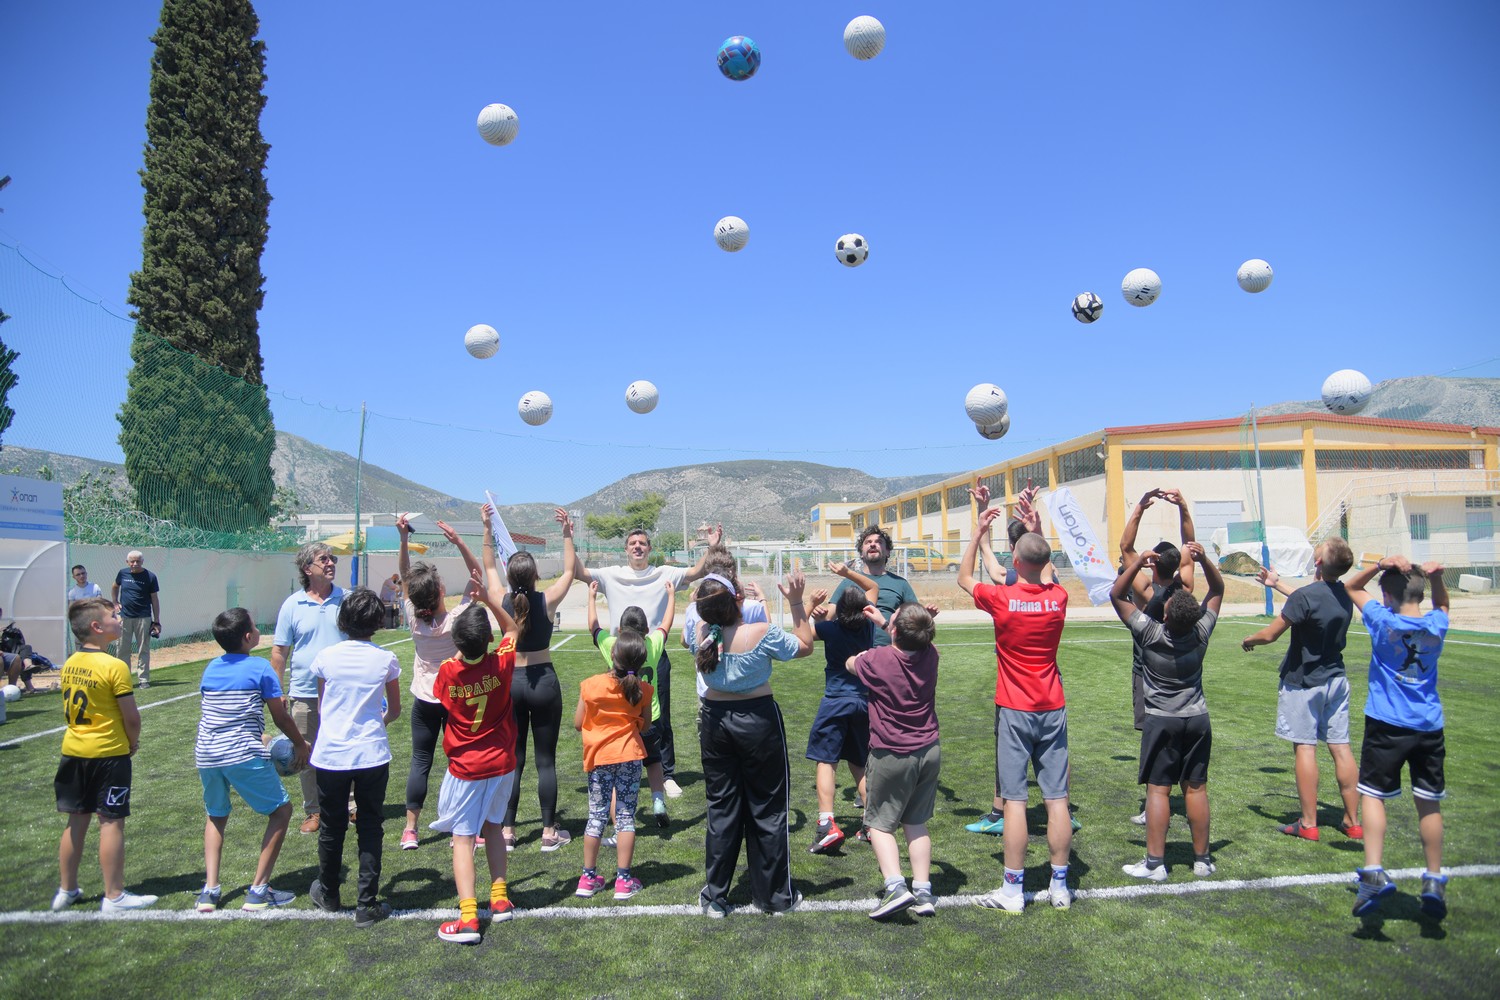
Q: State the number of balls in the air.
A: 14